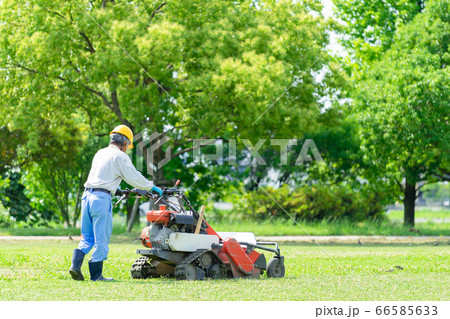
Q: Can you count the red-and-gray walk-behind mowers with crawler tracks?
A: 1